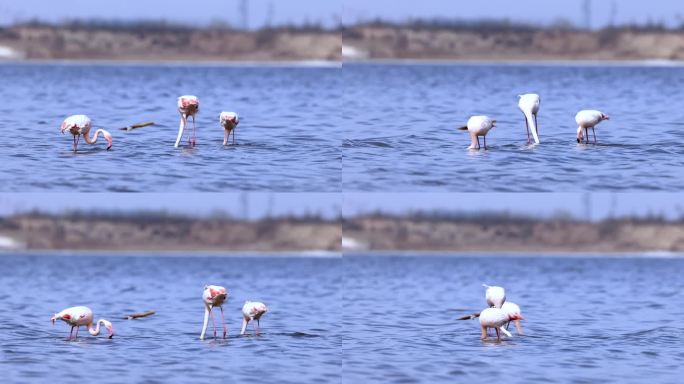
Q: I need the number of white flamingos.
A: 12